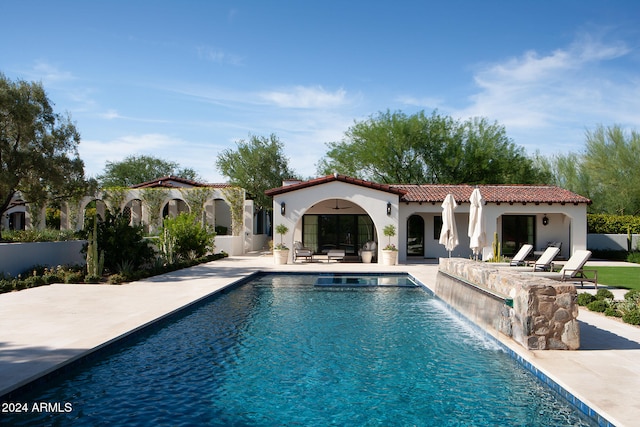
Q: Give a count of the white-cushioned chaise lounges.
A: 3